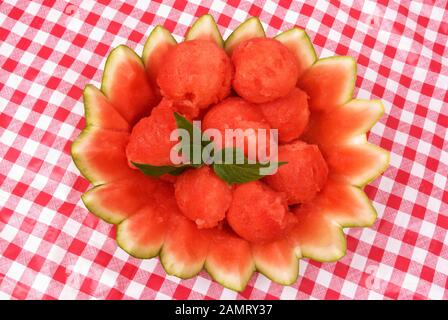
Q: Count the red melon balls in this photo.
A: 8